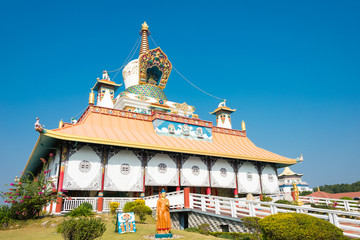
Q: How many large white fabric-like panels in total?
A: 7